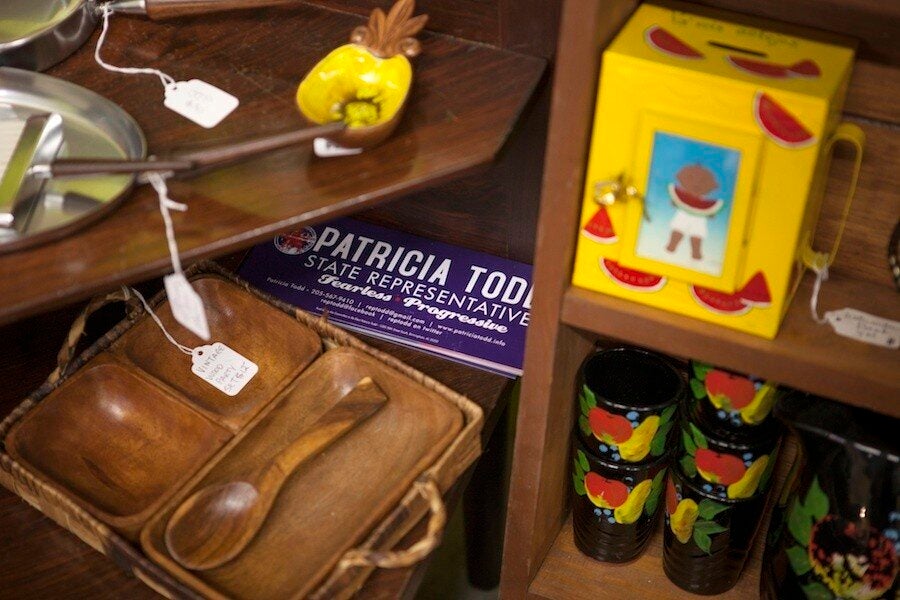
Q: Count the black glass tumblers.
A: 5